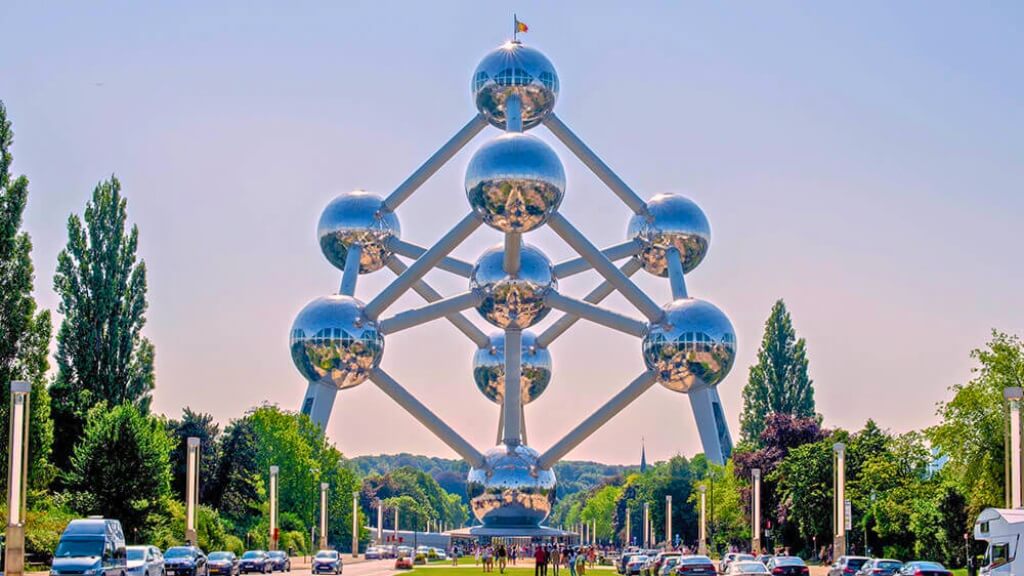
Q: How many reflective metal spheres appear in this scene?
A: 9